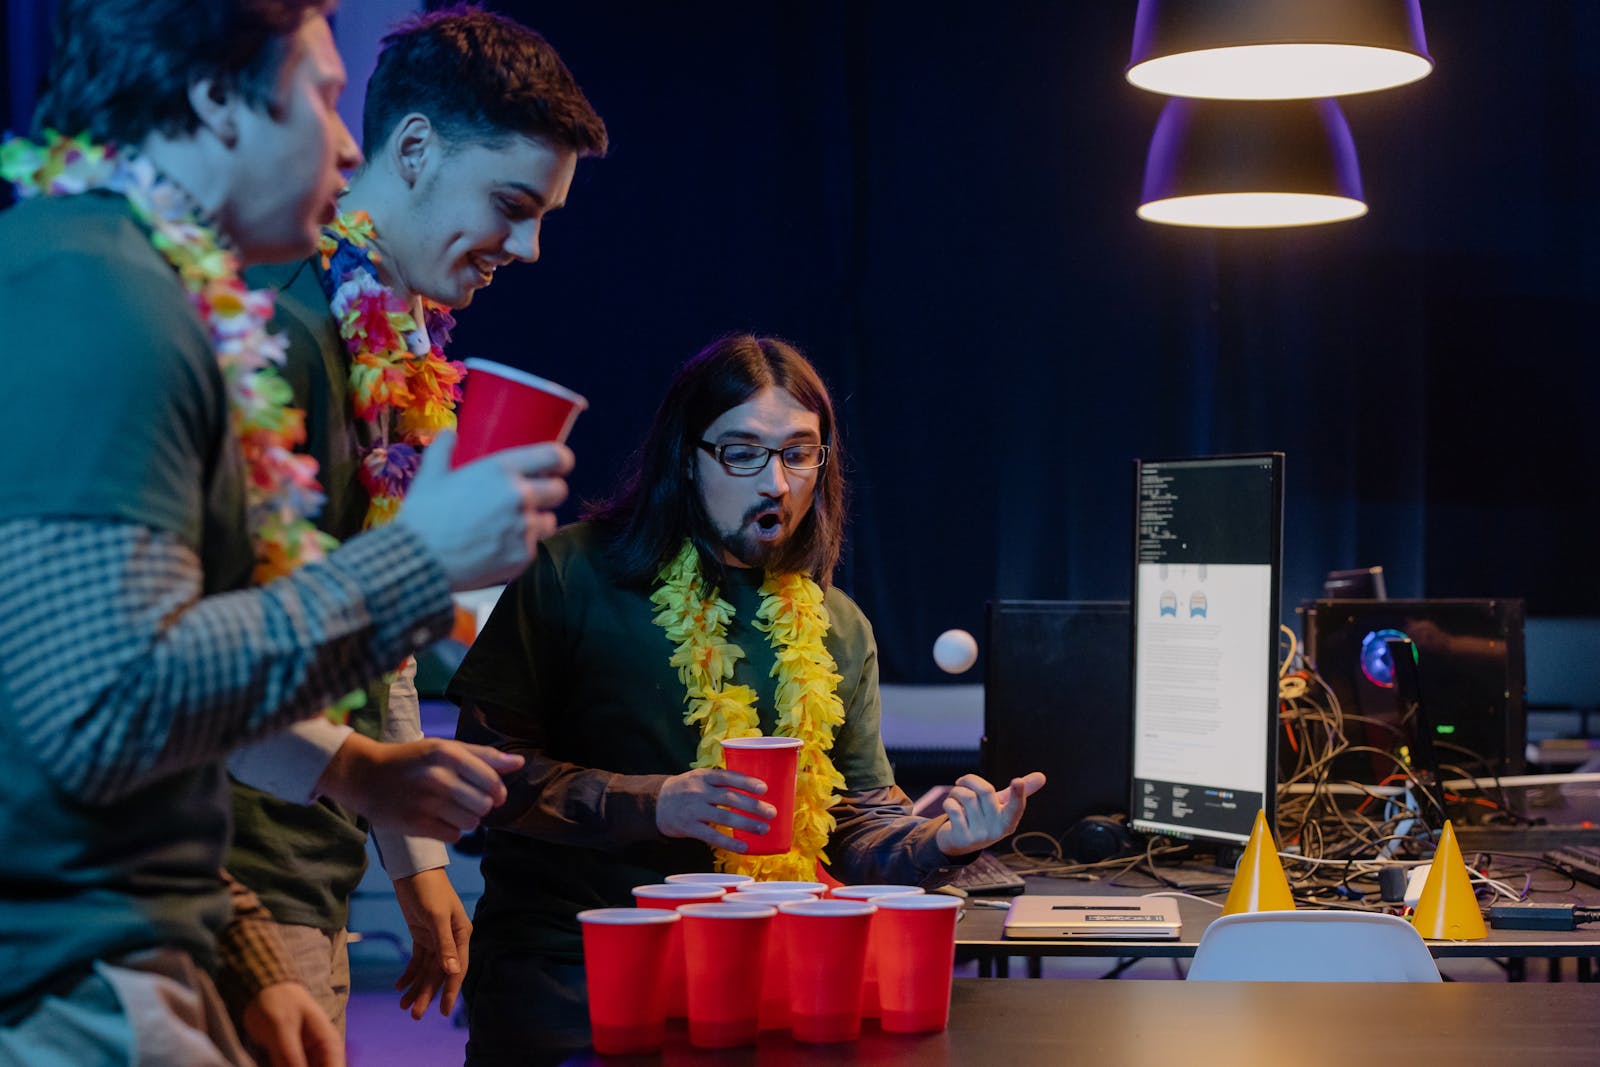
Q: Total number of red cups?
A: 11